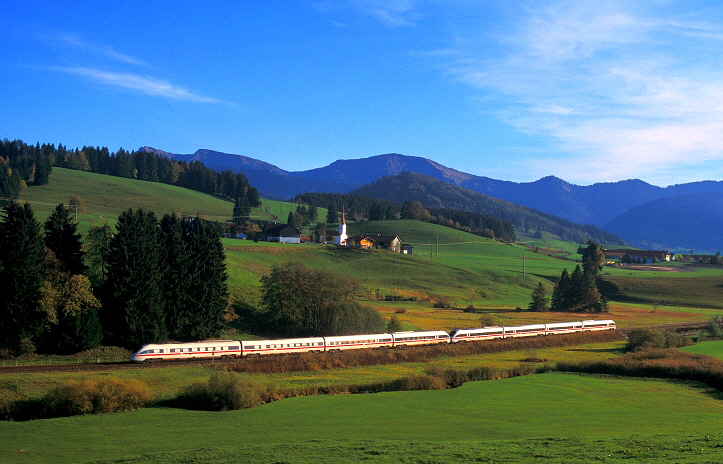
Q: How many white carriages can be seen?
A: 8